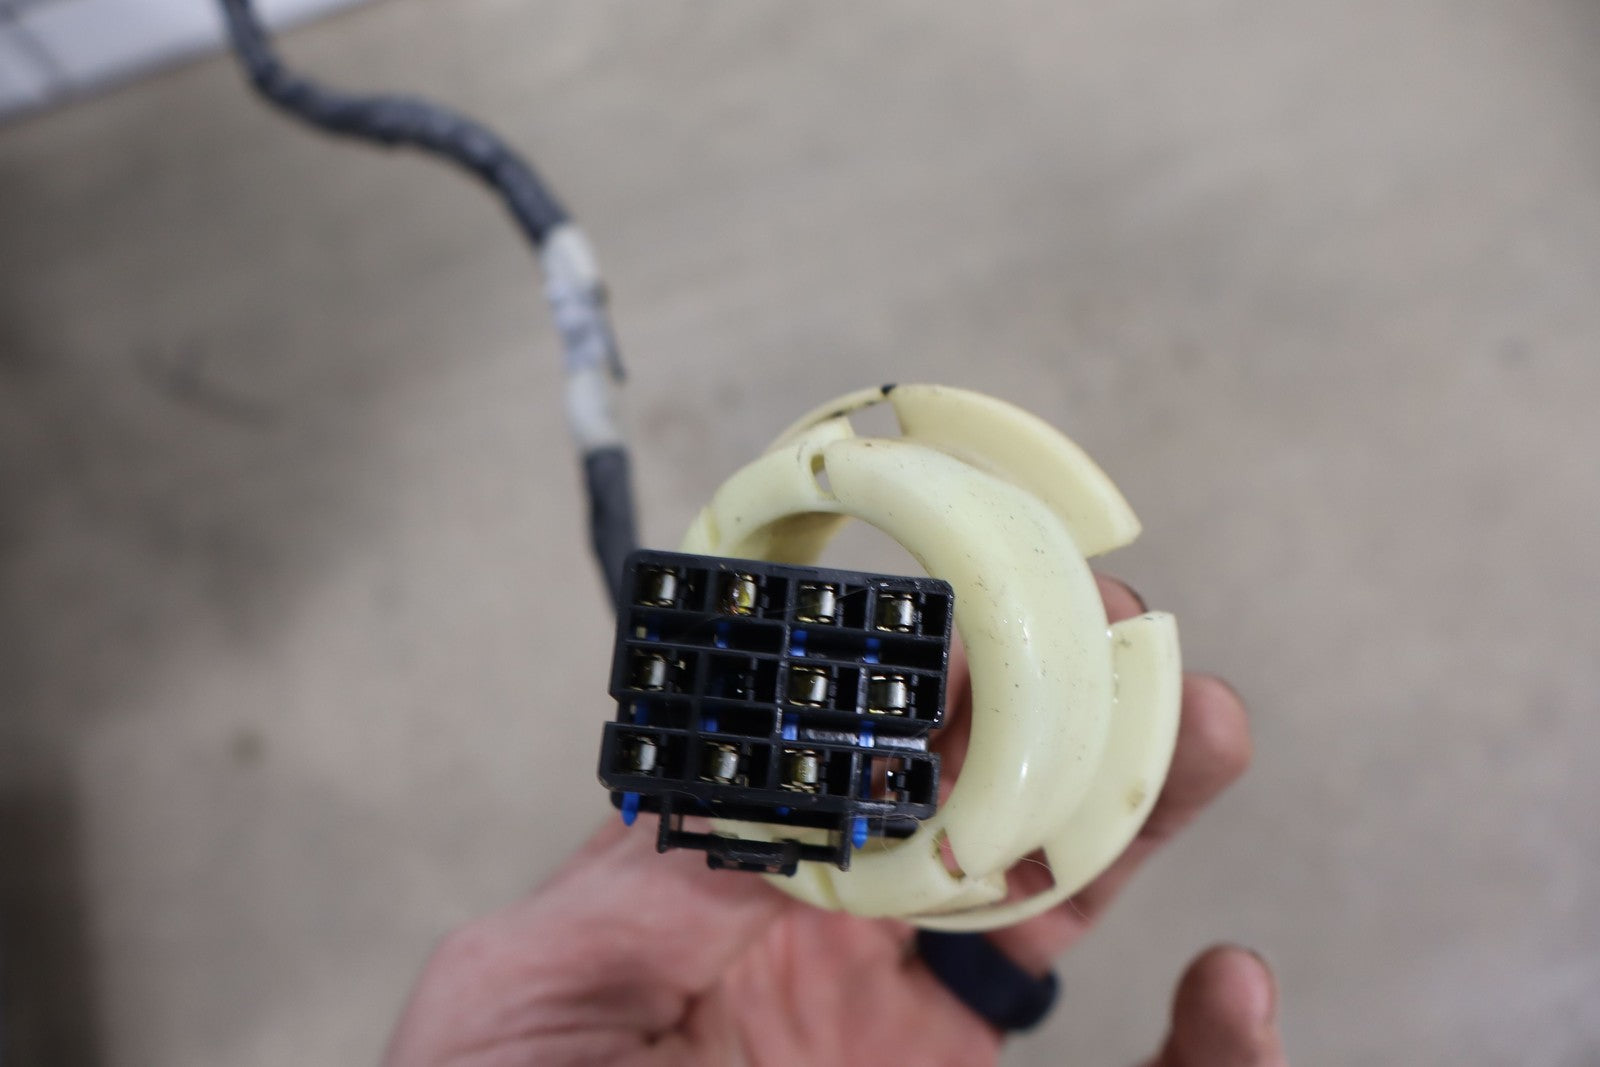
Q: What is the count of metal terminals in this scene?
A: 10